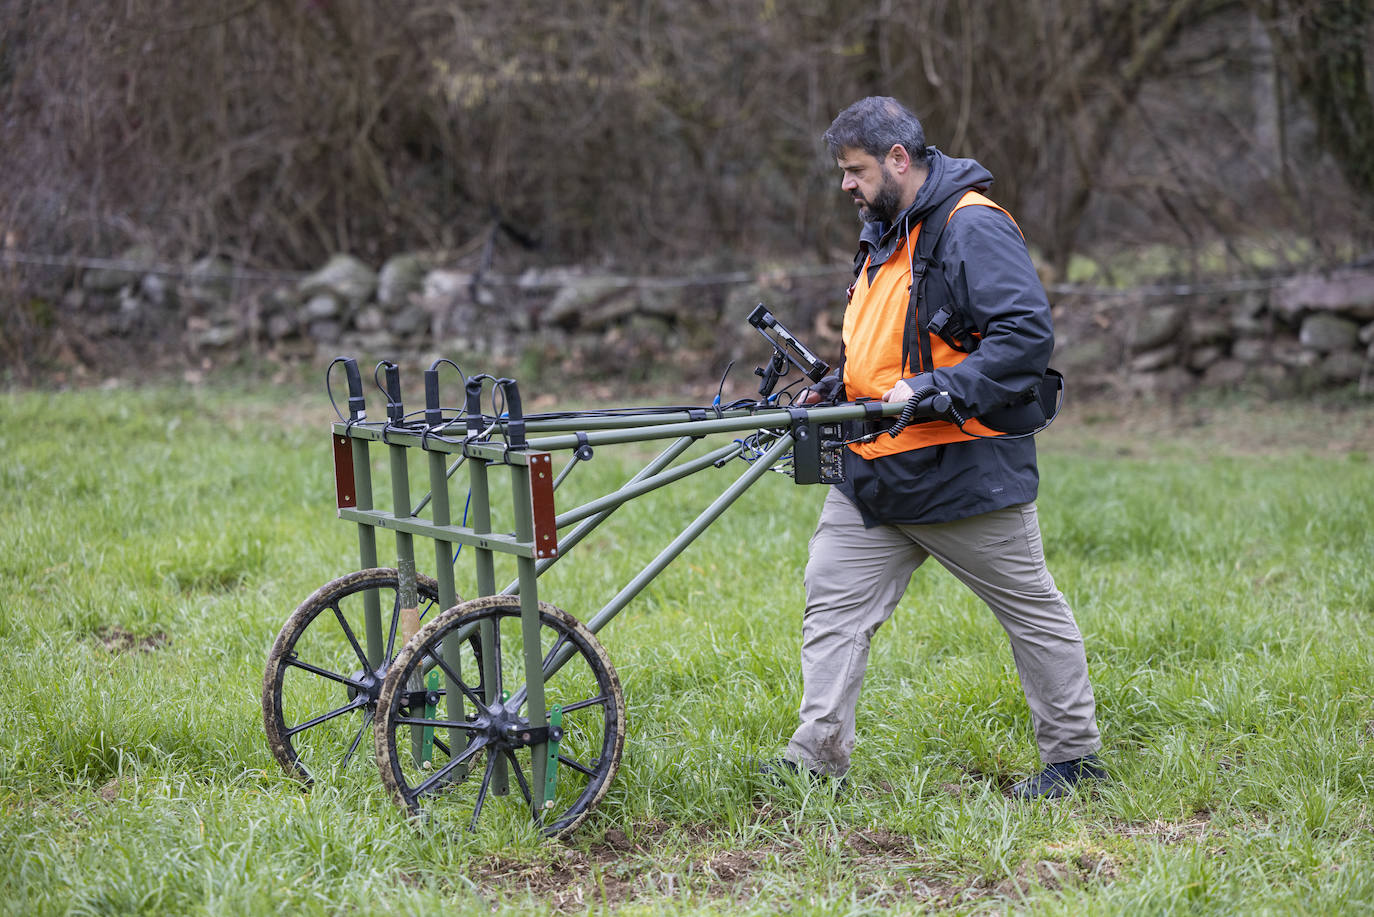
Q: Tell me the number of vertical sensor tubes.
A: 5